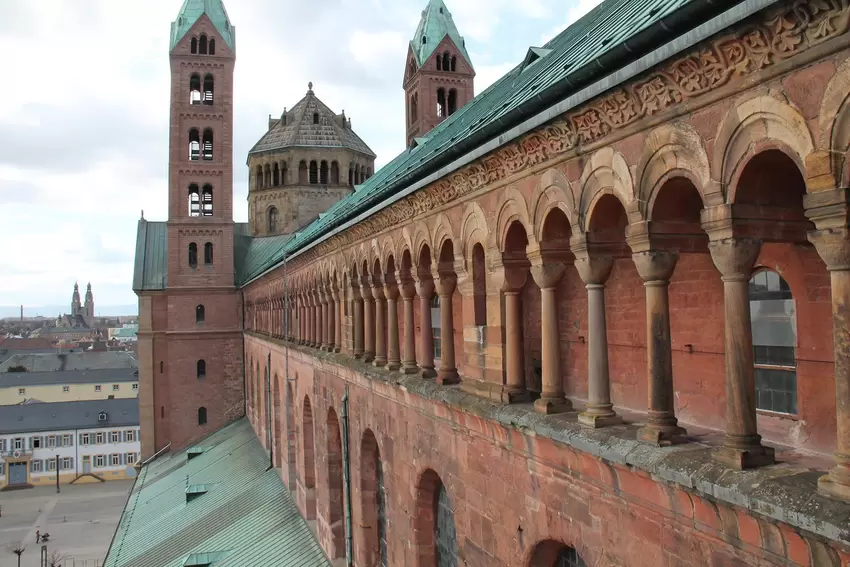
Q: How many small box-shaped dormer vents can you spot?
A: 3